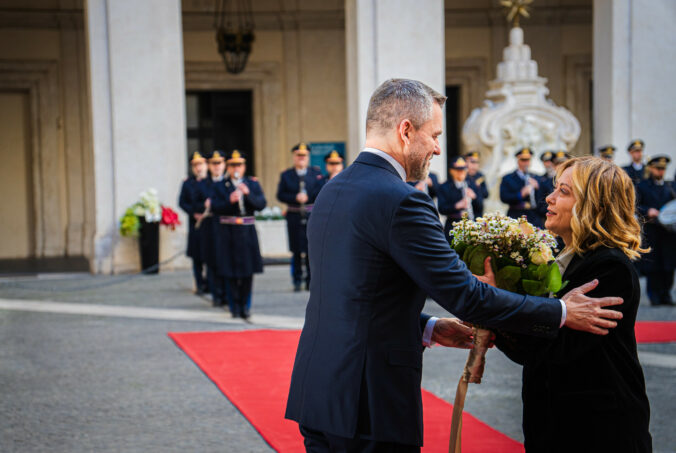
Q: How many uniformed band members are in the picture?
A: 14